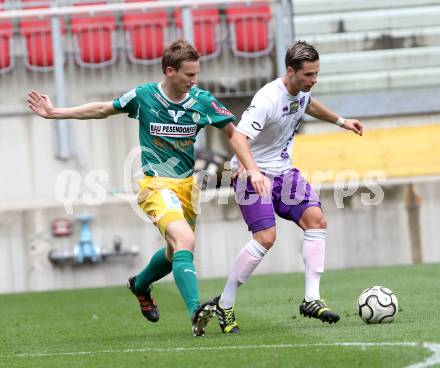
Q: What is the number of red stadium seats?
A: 6